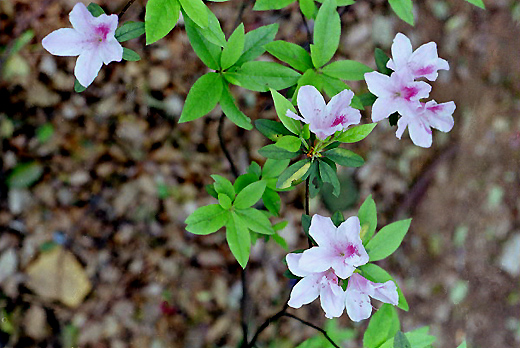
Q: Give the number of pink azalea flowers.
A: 8